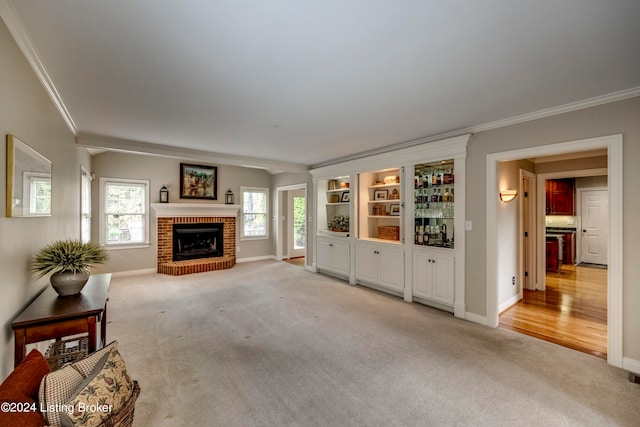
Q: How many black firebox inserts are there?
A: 1